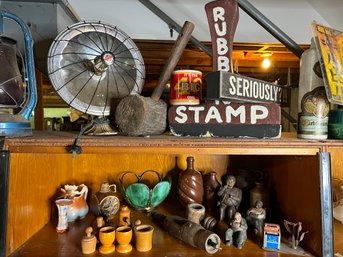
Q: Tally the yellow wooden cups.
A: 3